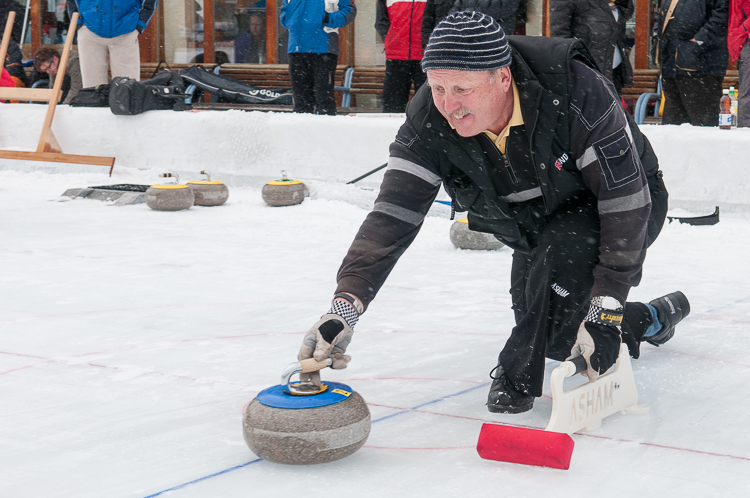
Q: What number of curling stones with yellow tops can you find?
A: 4